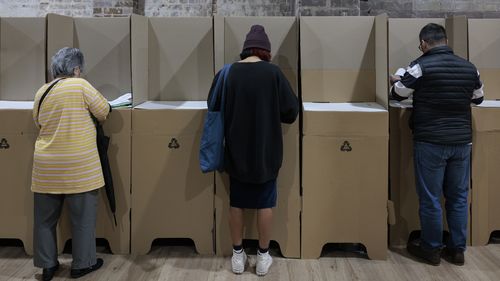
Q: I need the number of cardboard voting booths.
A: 7